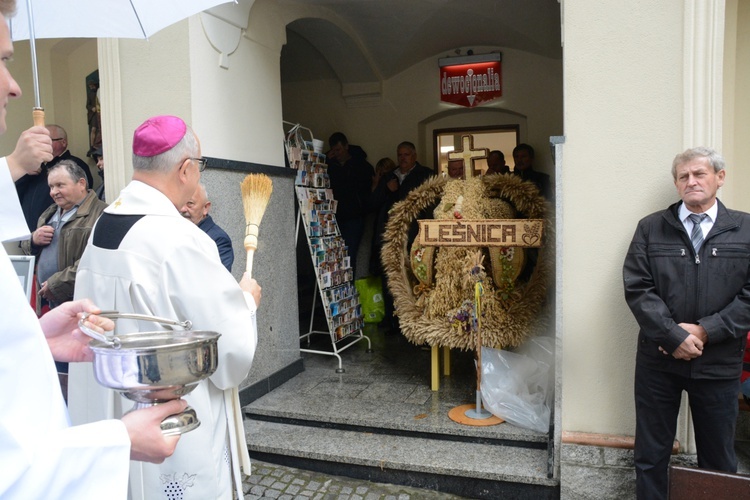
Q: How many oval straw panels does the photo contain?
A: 2